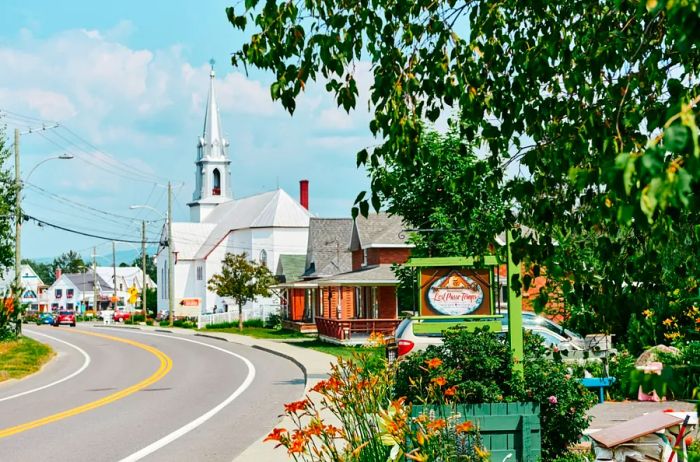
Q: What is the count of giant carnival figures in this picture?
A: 0